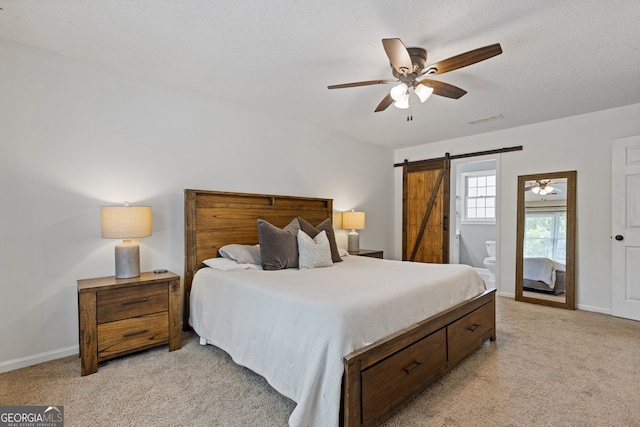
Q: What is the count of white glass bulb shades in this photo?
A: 3